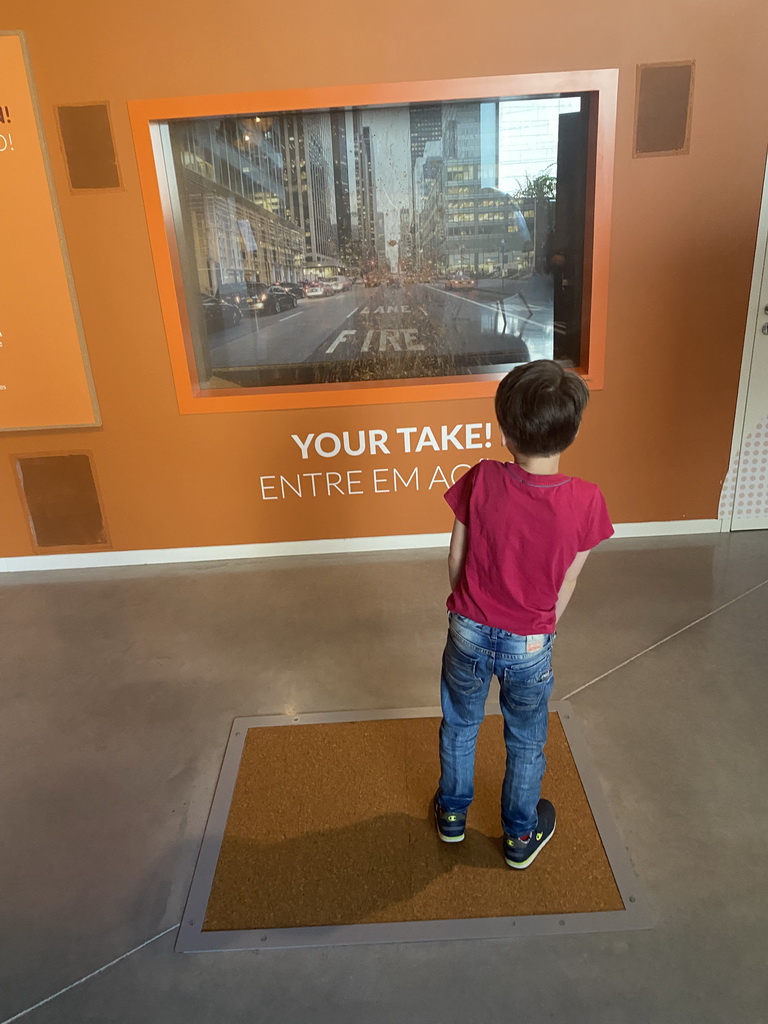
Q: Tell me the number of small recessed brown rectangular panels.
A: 3